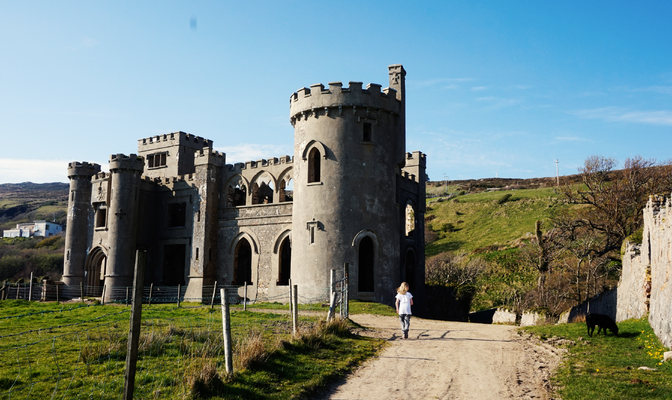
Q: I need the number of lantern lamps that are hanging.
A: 0